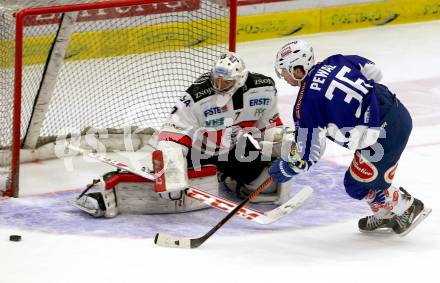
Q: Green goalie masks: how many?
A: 0